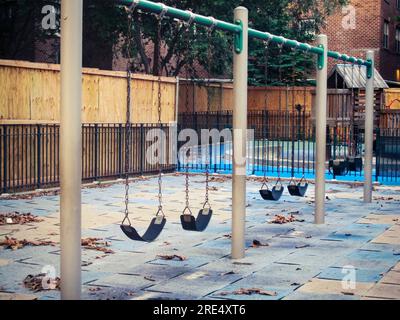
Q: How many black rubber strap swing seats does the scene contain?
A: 4